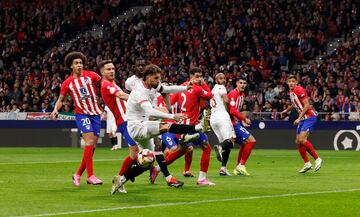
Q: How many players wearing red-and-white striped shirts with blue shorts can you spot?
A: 6